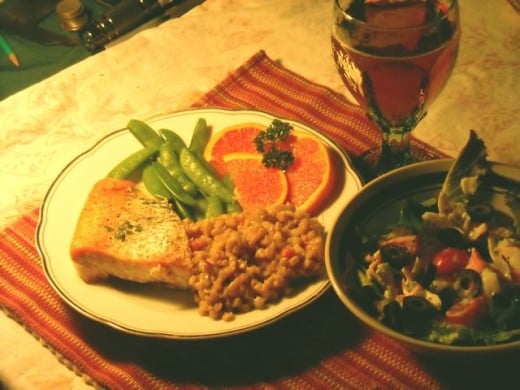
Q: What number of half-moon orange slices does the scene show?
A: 3